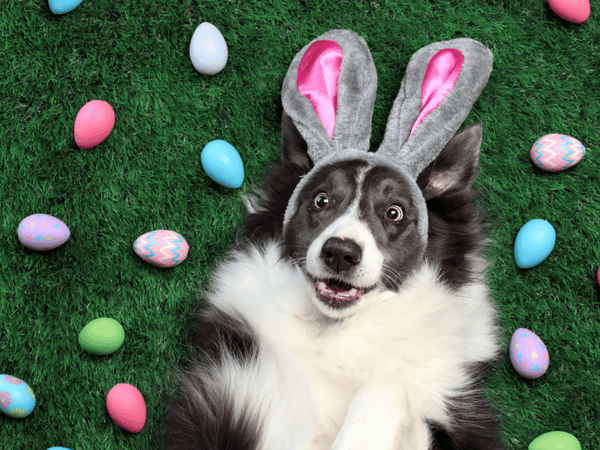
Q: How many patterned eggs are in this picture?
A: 5